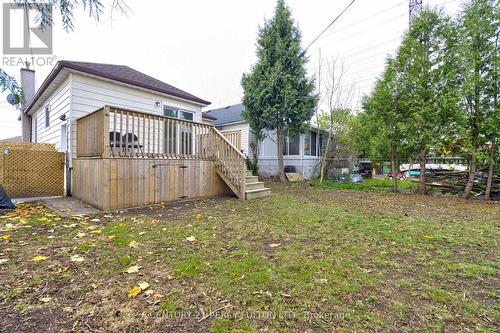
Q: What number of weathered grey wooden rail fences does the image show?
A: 0